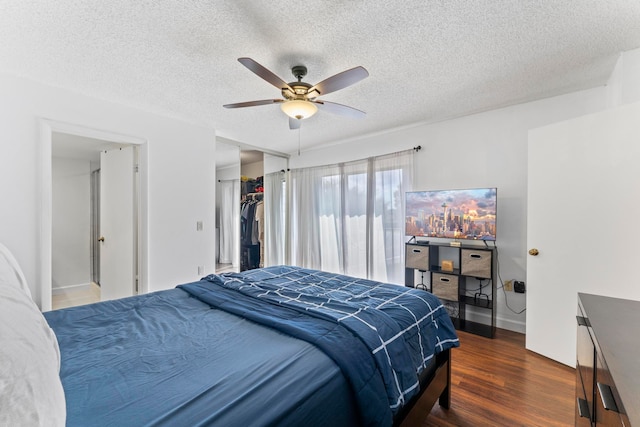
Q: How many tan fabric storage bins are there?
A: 3